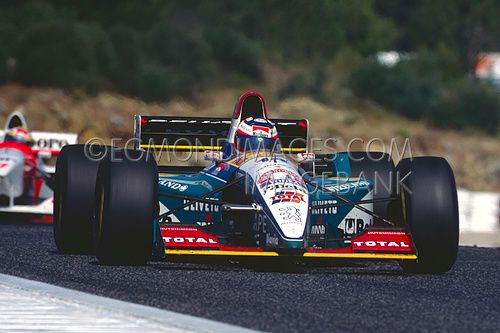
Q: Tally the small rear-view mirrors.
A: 2